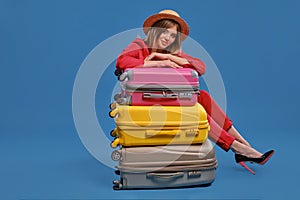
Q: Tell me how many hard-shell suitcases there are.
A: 3